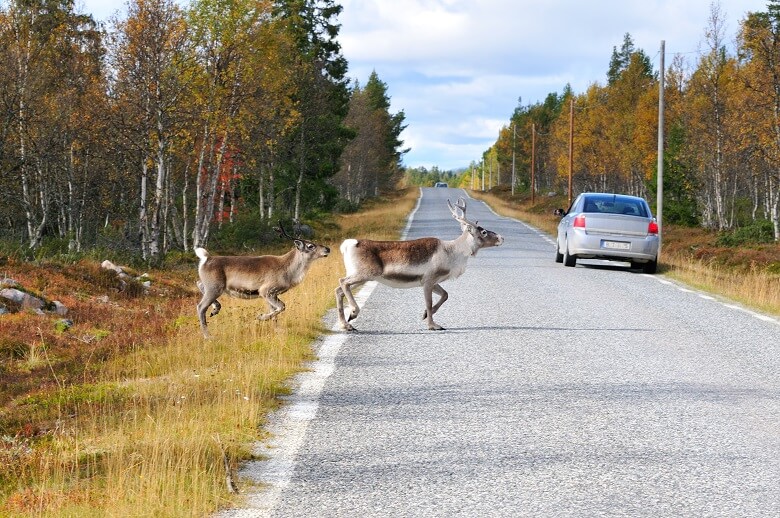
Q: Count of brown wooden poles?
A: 2